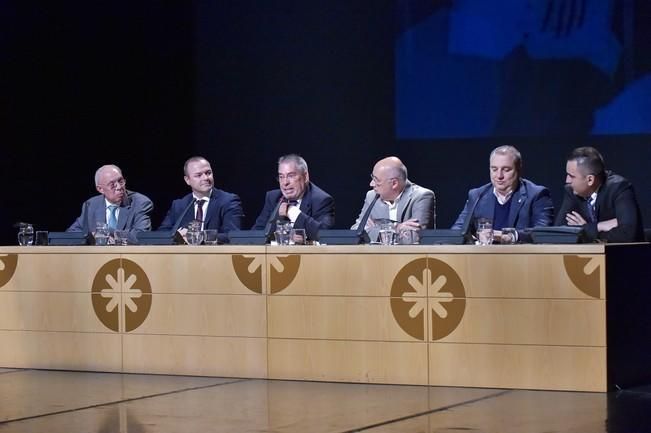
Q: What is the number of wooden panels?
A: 12